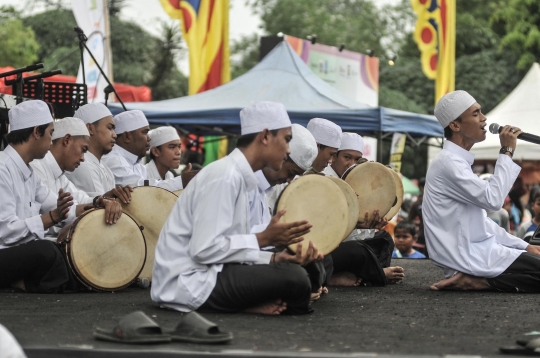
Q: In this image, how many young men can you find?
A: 10